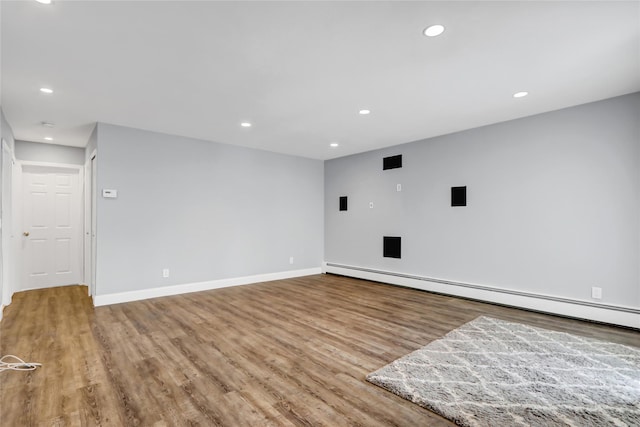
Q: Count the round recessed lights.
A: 8